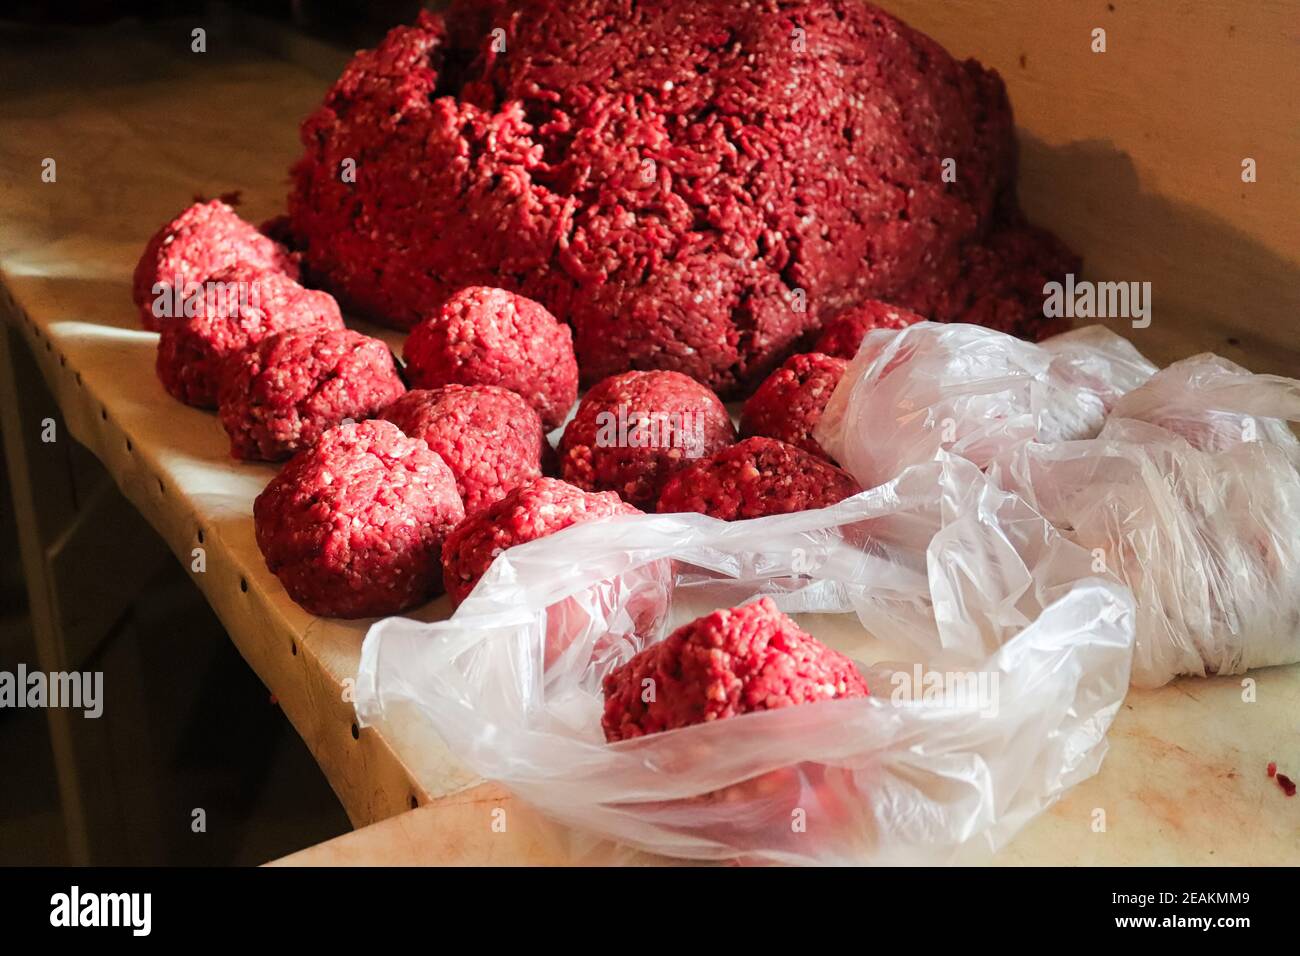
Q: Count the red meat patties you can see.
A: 12